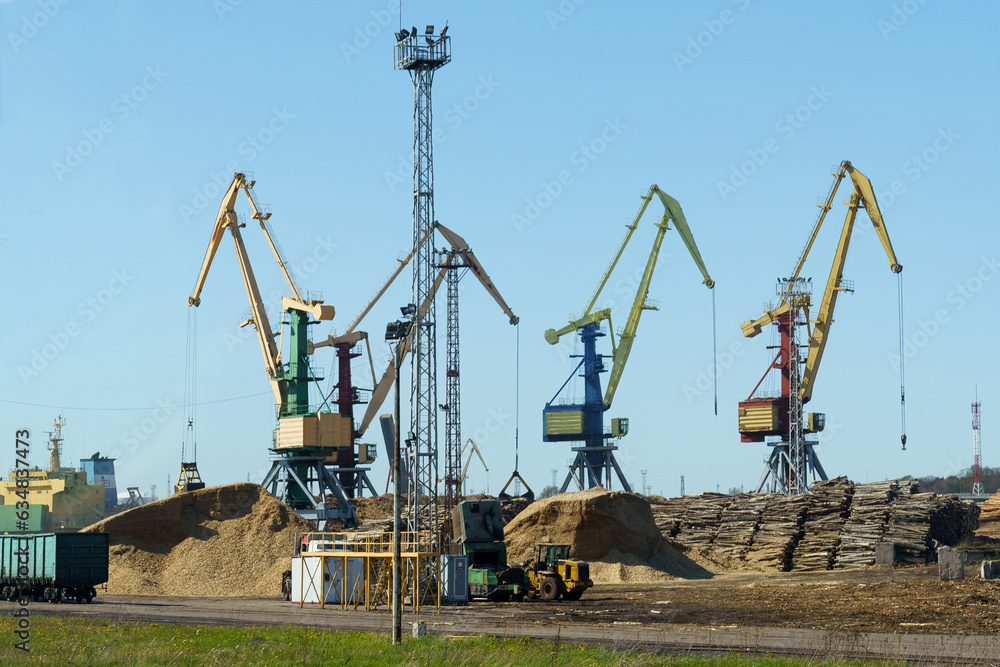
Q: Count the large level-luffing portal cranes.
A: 4